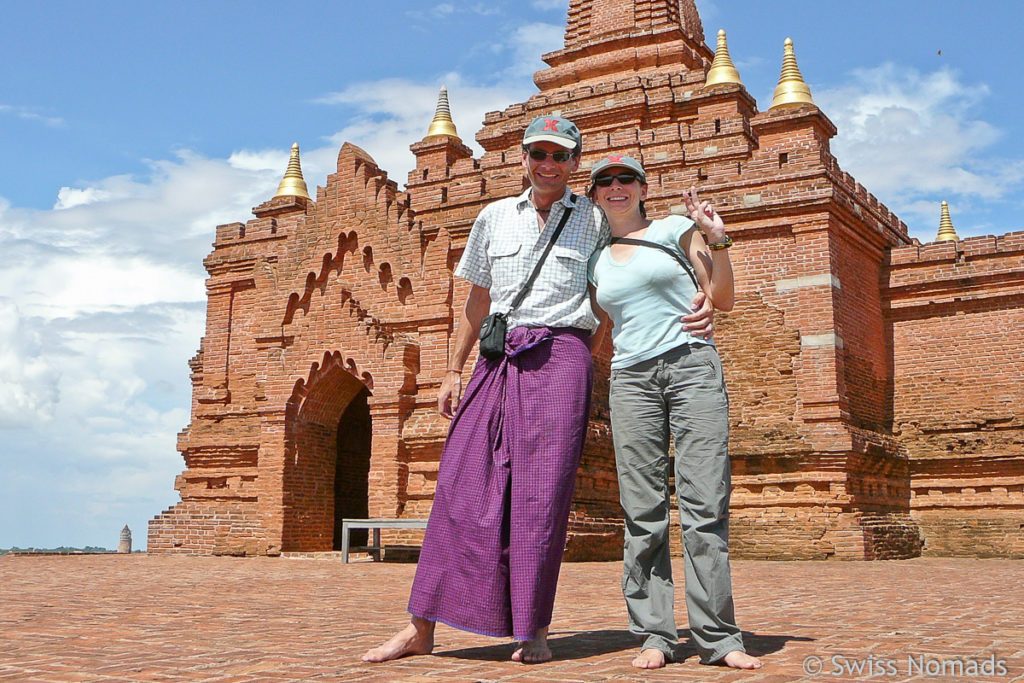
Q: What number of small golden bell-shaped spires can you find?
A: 5